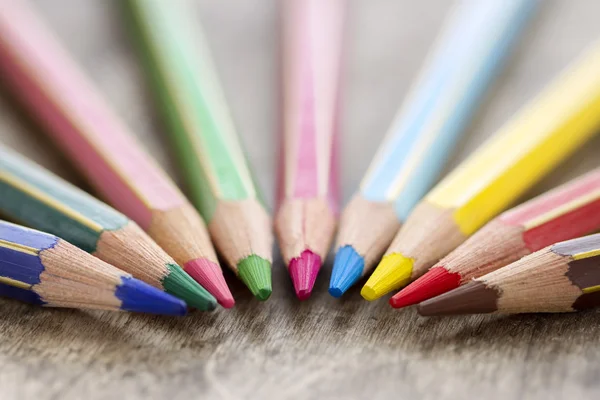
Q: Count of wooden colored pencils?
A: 9